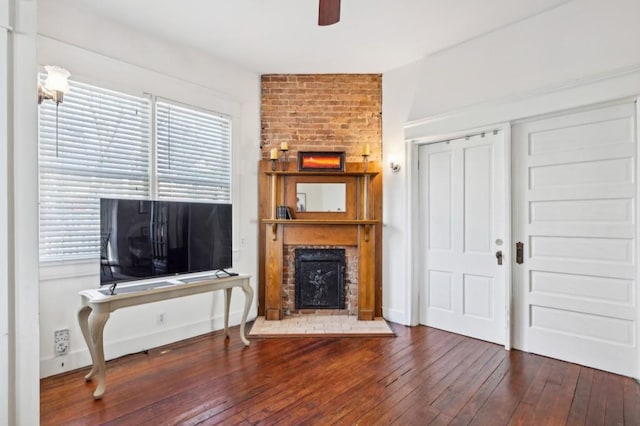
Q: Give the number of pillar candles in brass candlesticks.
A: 3